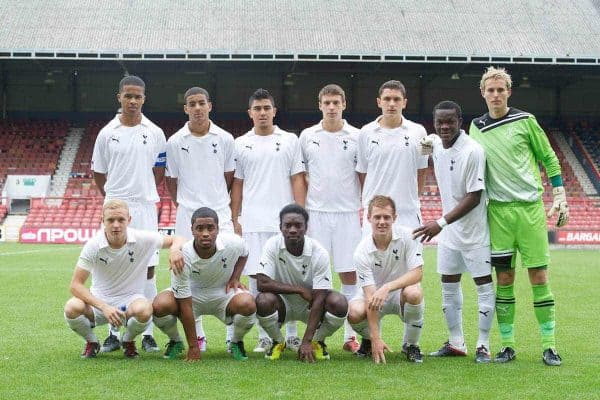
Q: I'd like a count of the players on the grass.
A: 11